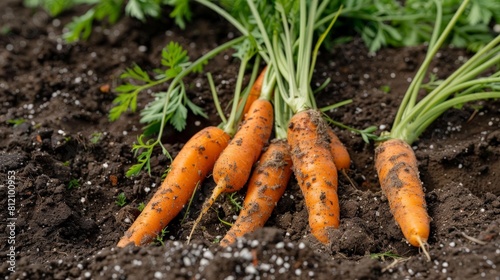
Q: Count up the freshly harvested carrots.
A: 7